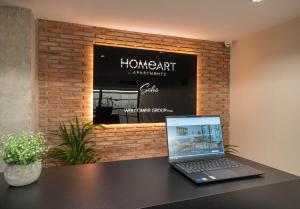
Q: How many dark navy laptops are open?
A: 1